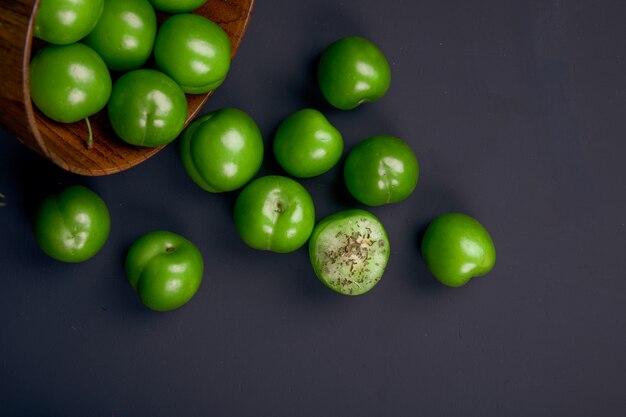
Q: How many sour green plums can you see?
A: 15